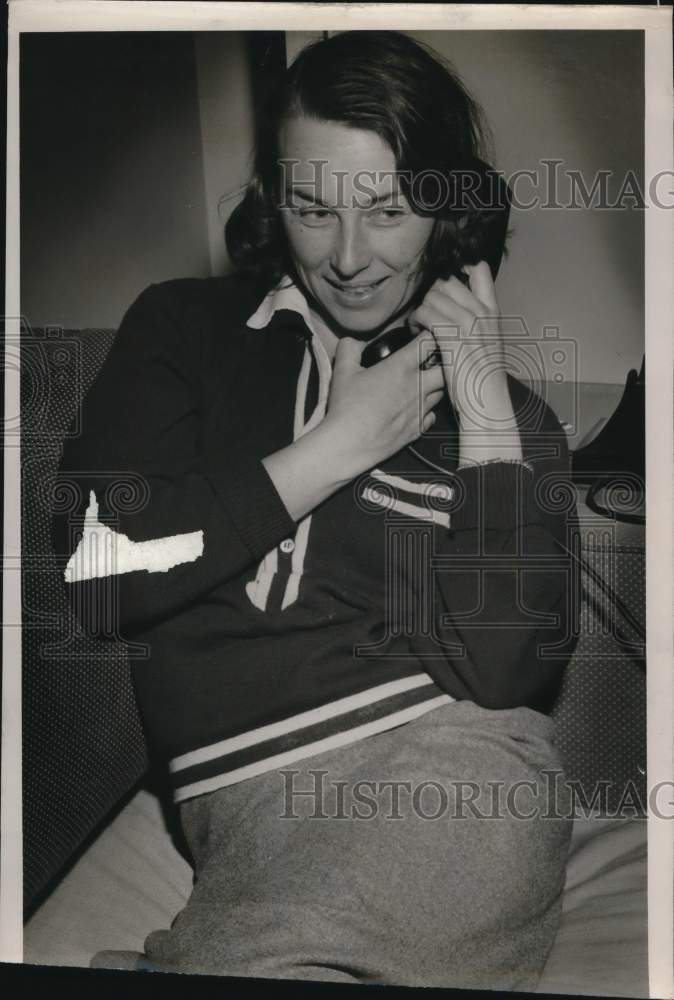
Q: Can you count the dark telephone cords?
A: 2